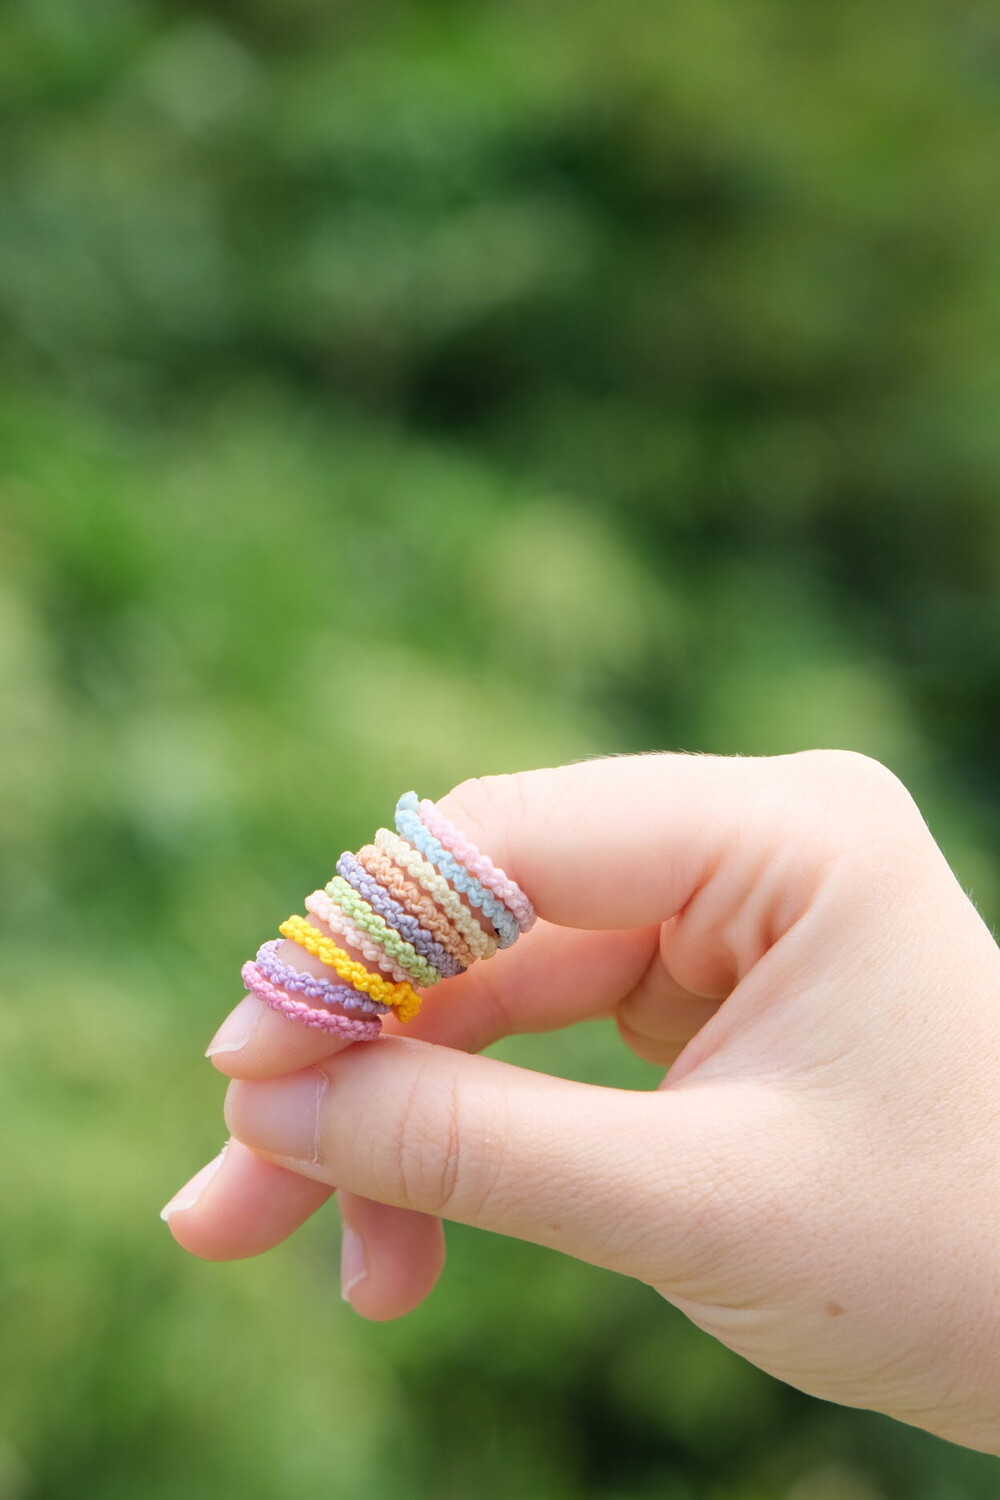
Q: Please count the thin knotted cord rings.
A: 10